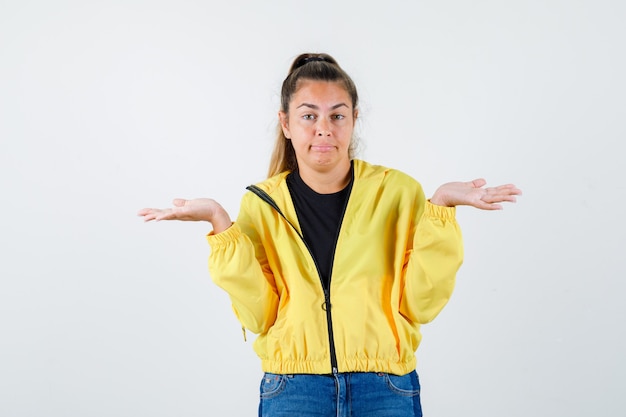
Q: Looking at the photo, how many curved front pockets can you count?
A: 2